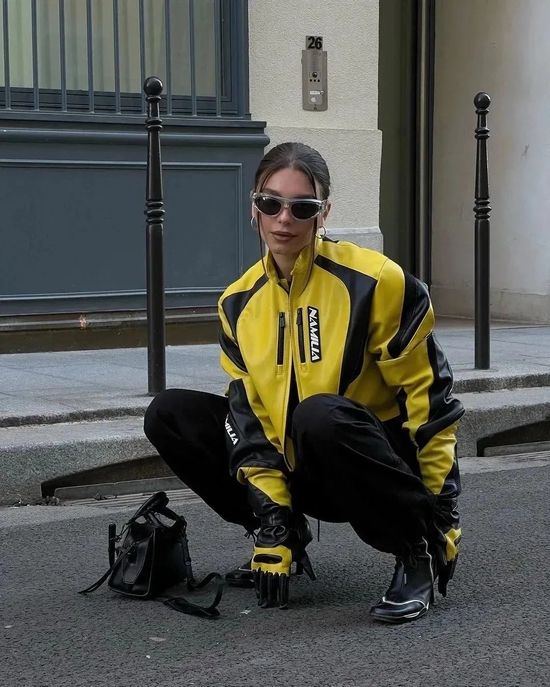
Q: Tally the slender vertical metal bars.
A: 9